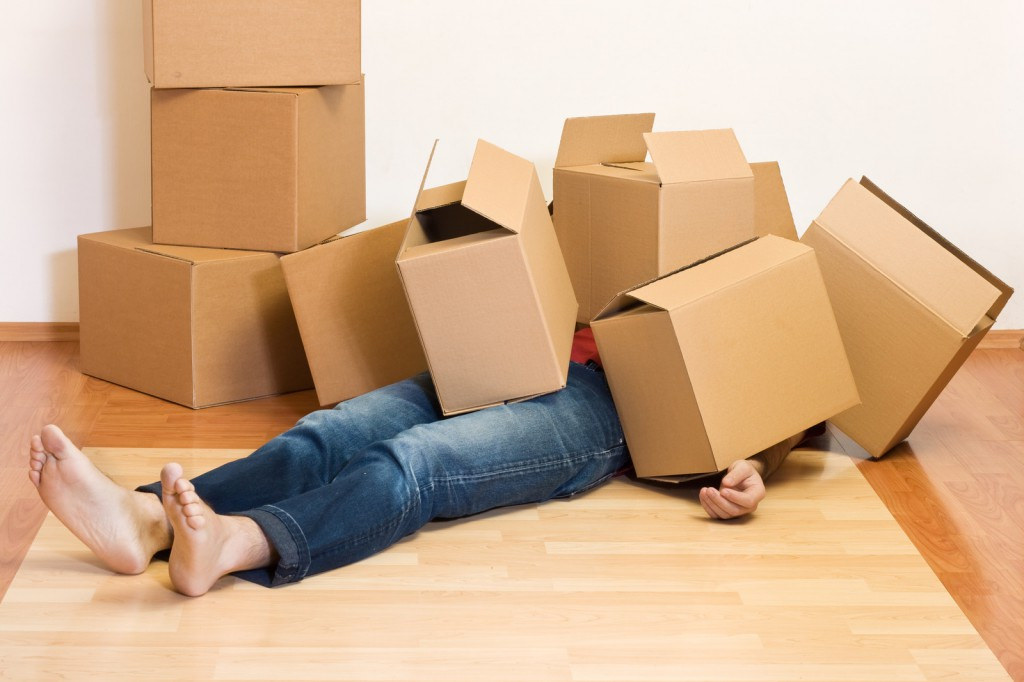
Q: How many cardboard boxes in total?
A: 9